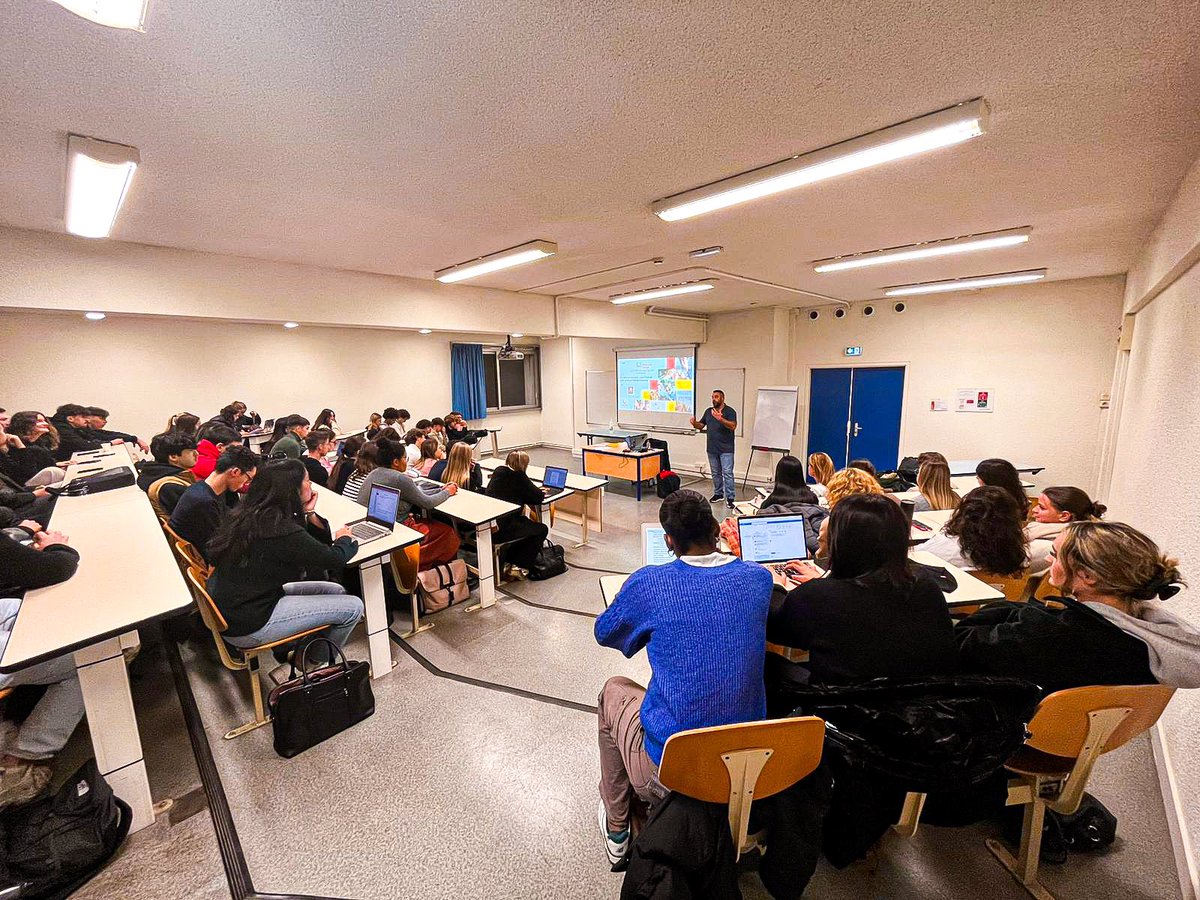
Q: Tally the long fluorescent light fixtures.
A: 7